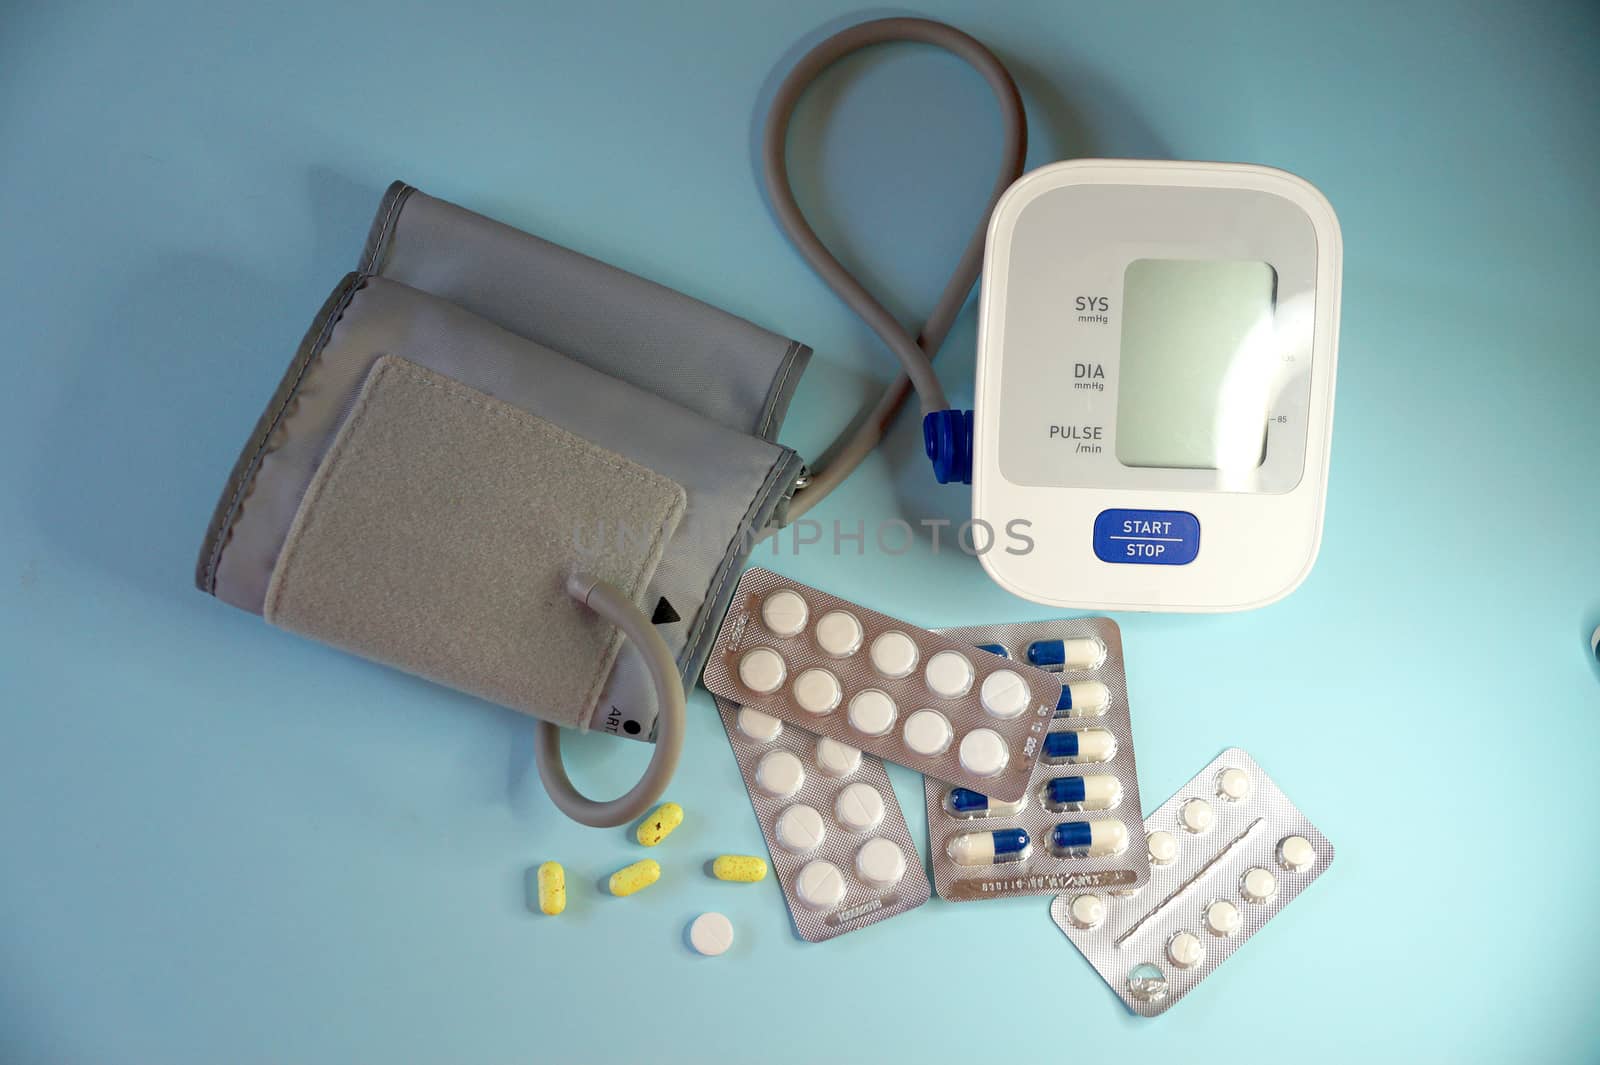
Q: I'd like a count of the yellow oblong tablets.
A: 4